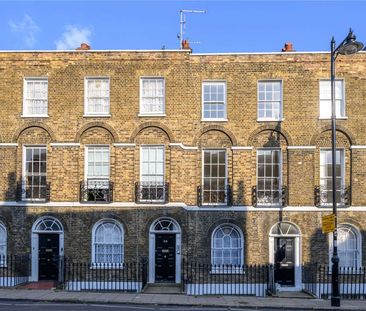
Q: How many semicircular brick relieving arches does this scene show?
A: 6